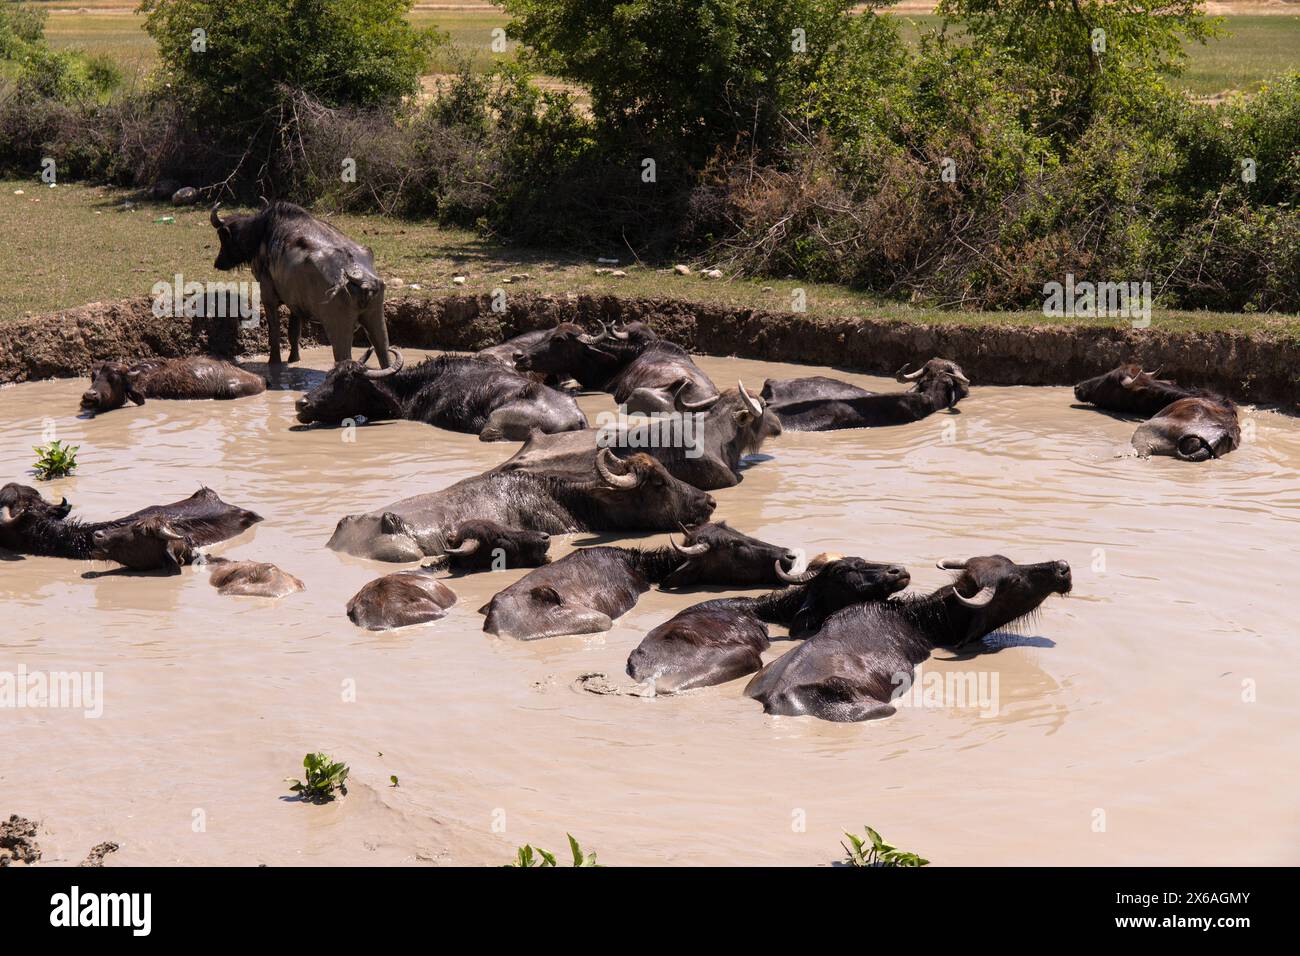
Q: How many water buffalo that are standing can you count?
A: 1